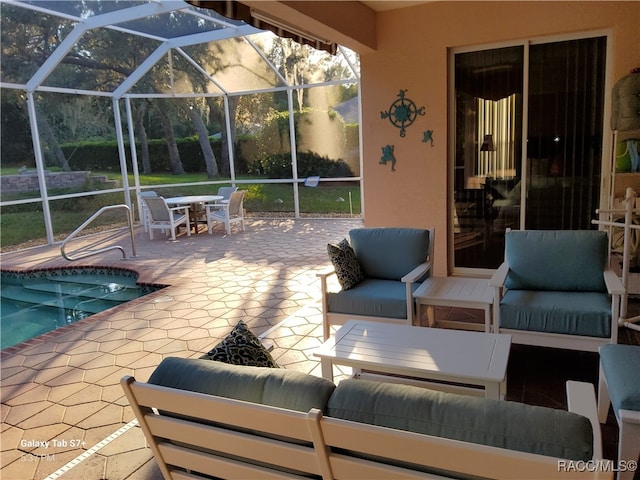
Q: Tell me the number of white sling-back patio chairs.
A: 4